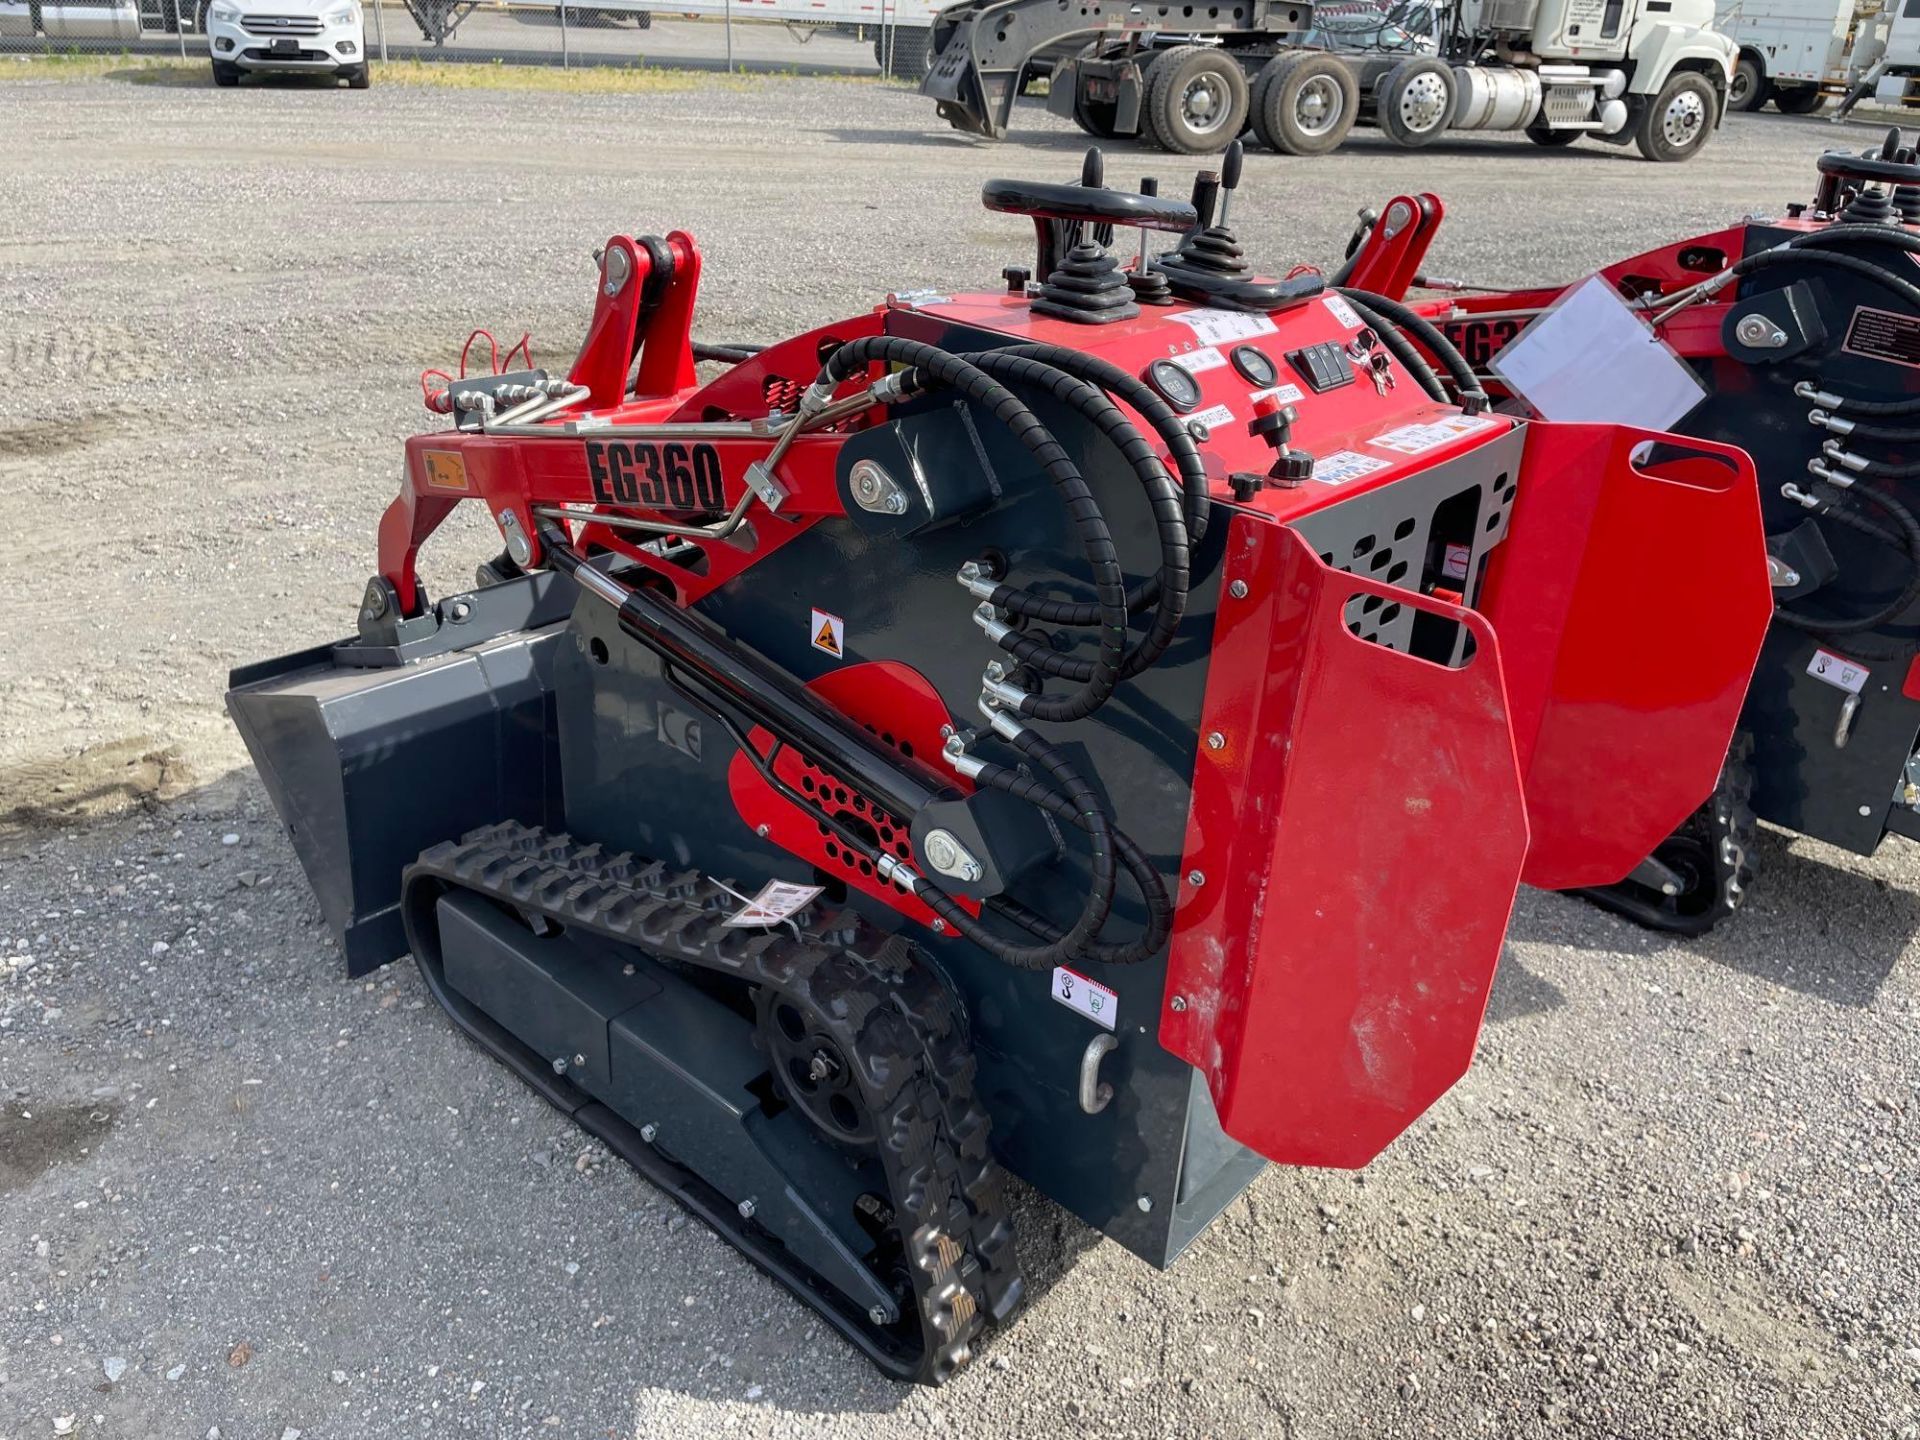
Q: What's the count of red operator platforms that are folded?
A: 2